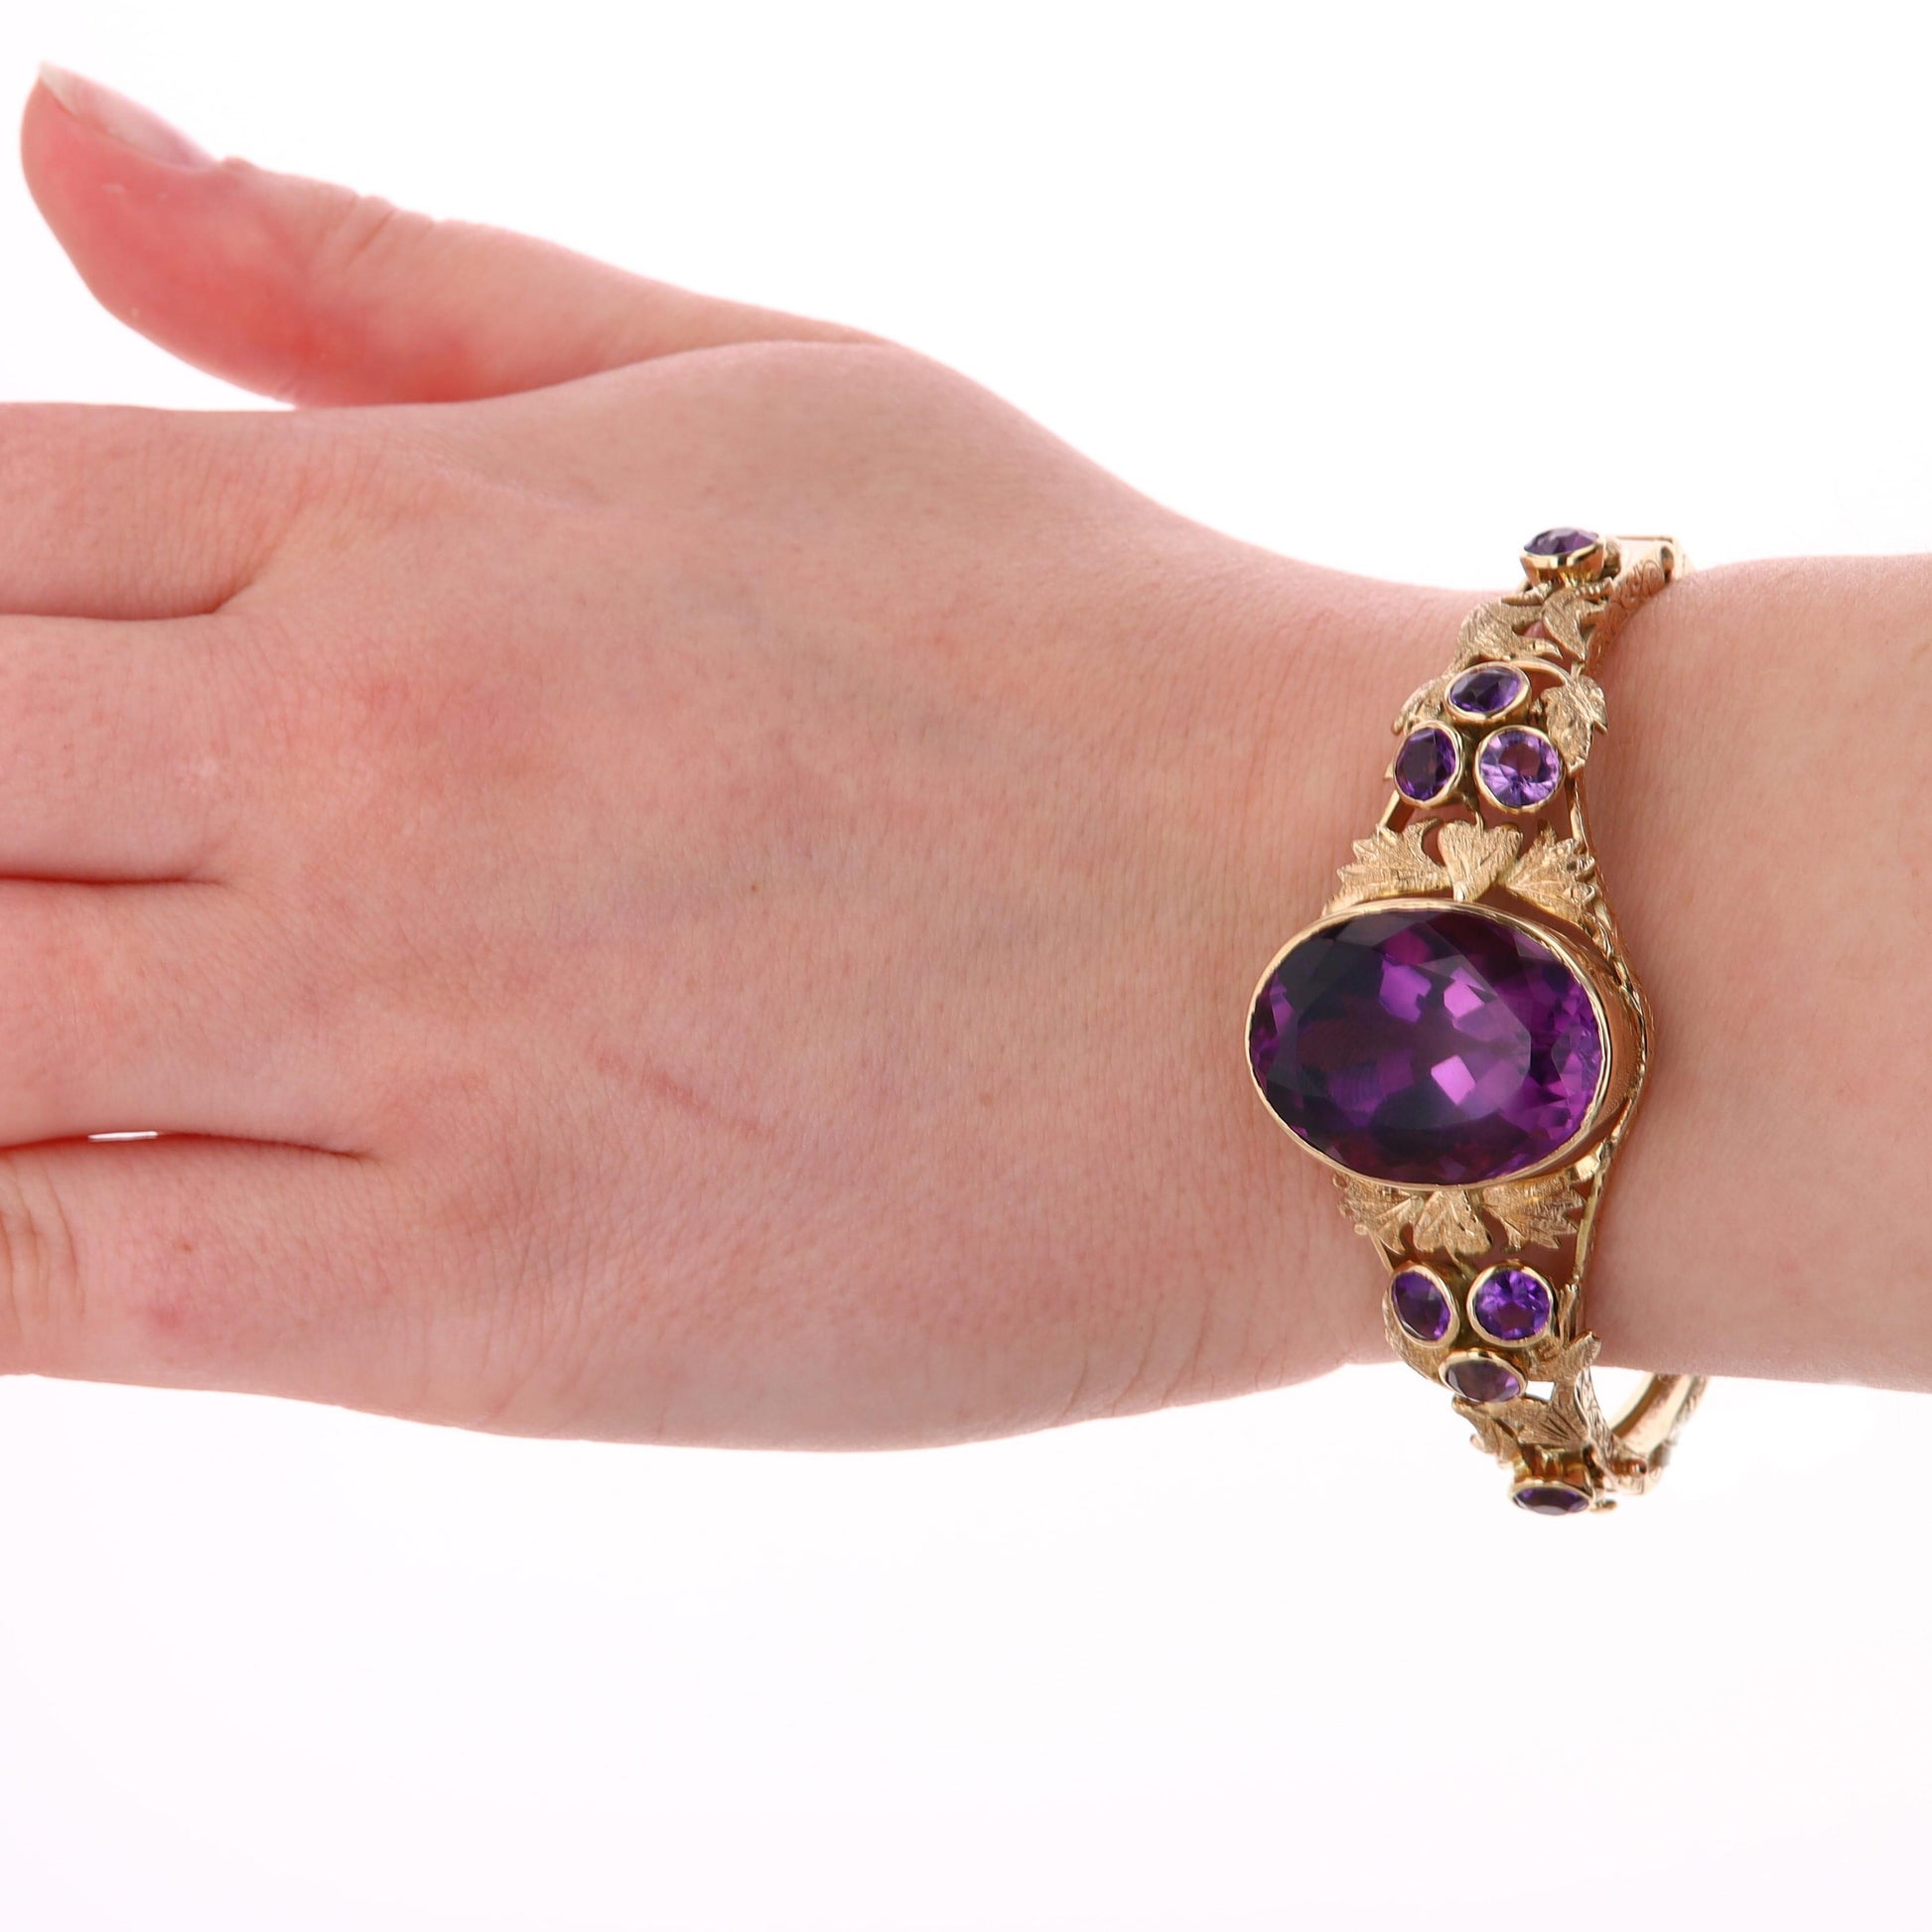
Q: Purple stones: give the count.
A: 9